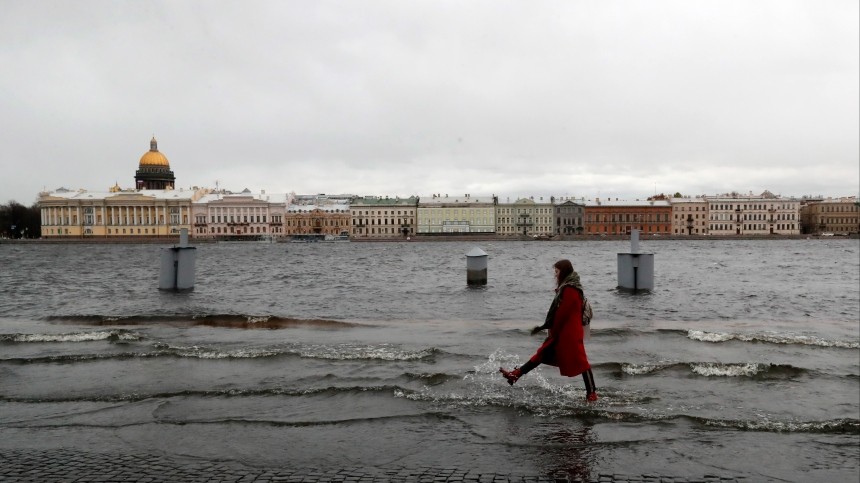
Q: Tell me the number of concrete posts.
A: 3